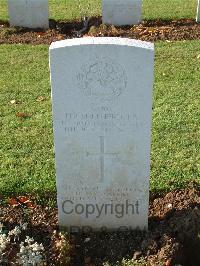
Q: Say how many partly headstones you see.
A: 3